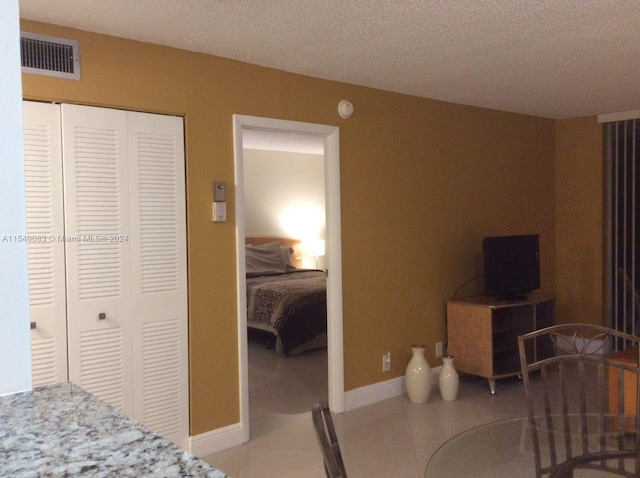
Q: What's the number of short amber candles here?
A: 0